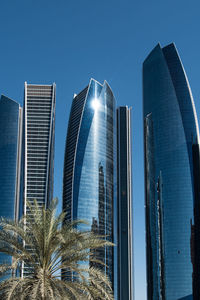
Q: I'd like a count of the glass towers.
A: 5